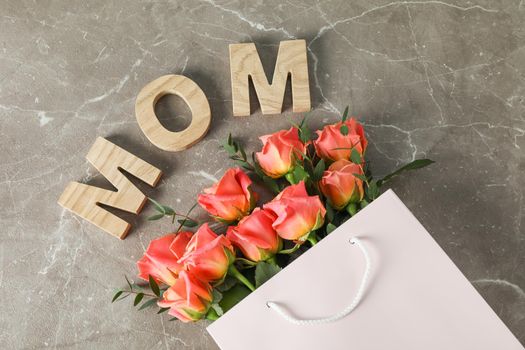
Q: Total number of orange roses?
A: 9